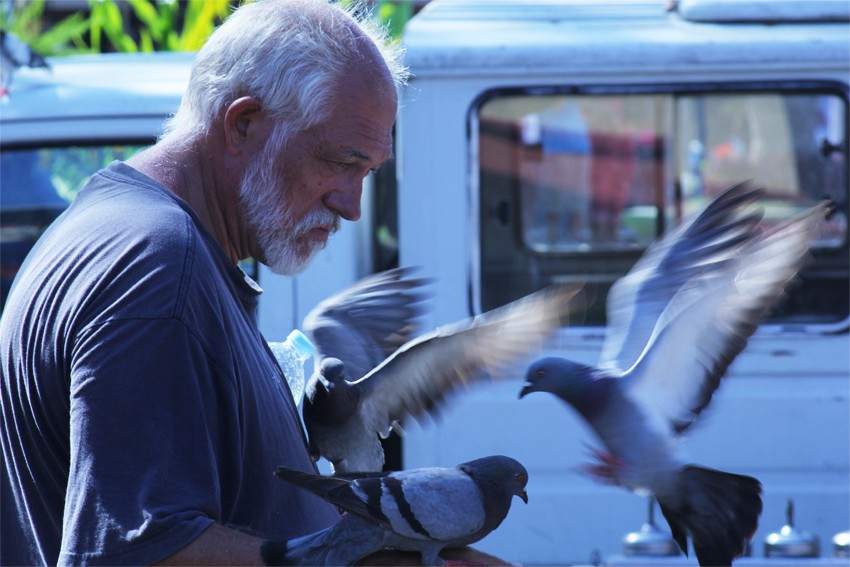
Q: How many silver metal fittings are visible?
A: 3